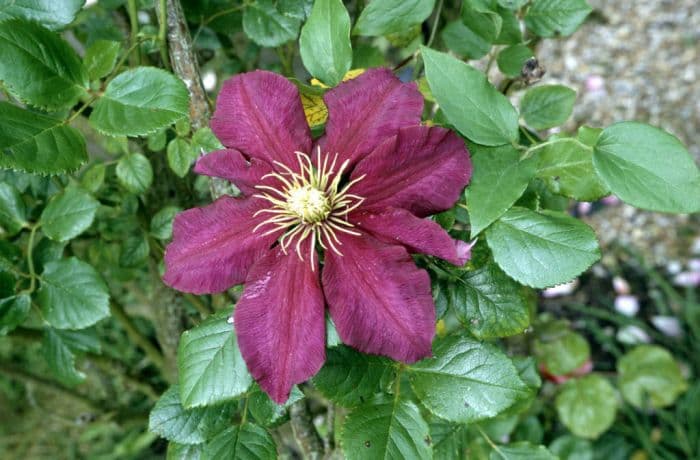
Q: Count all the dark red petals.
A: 8